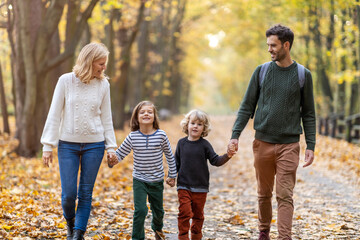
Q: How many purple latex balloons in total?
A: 0